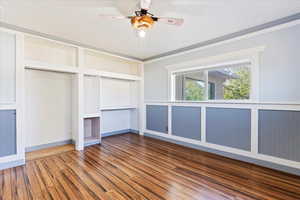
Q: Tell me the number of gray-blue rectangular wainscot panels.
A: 5